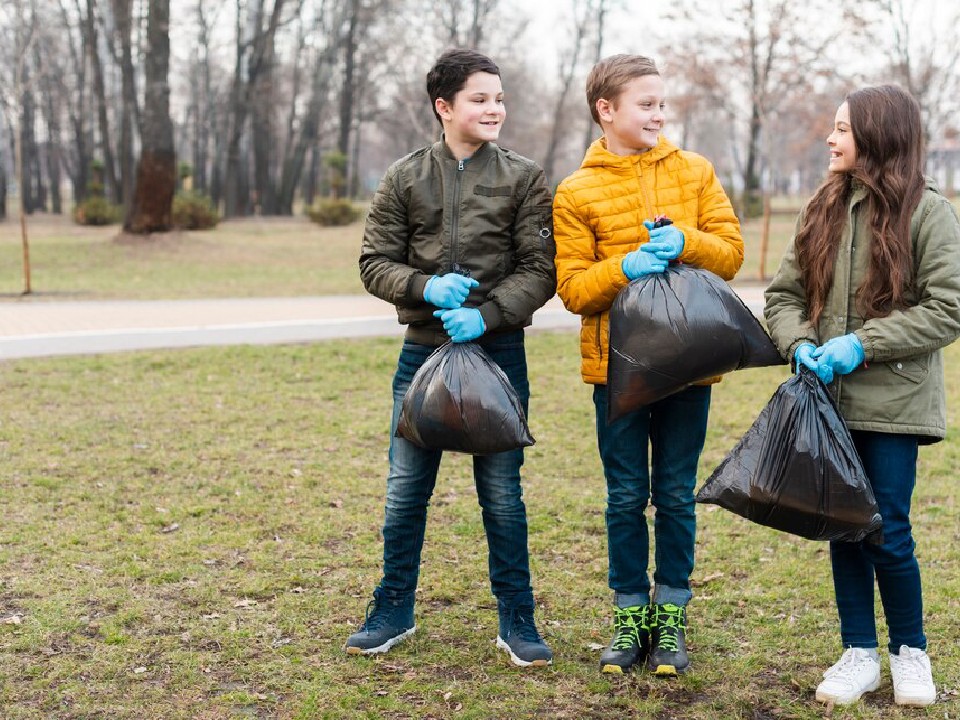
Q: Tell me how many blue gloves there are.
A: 6